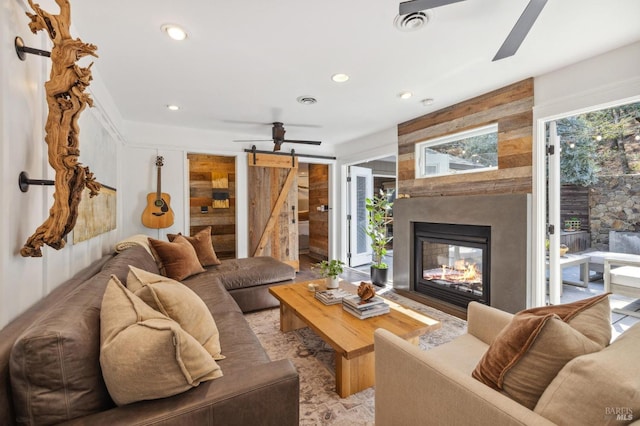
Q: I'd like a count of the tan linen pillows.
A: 2